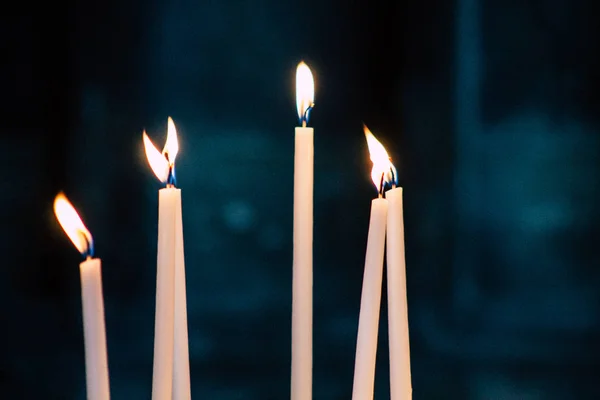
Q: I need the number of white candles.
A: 6